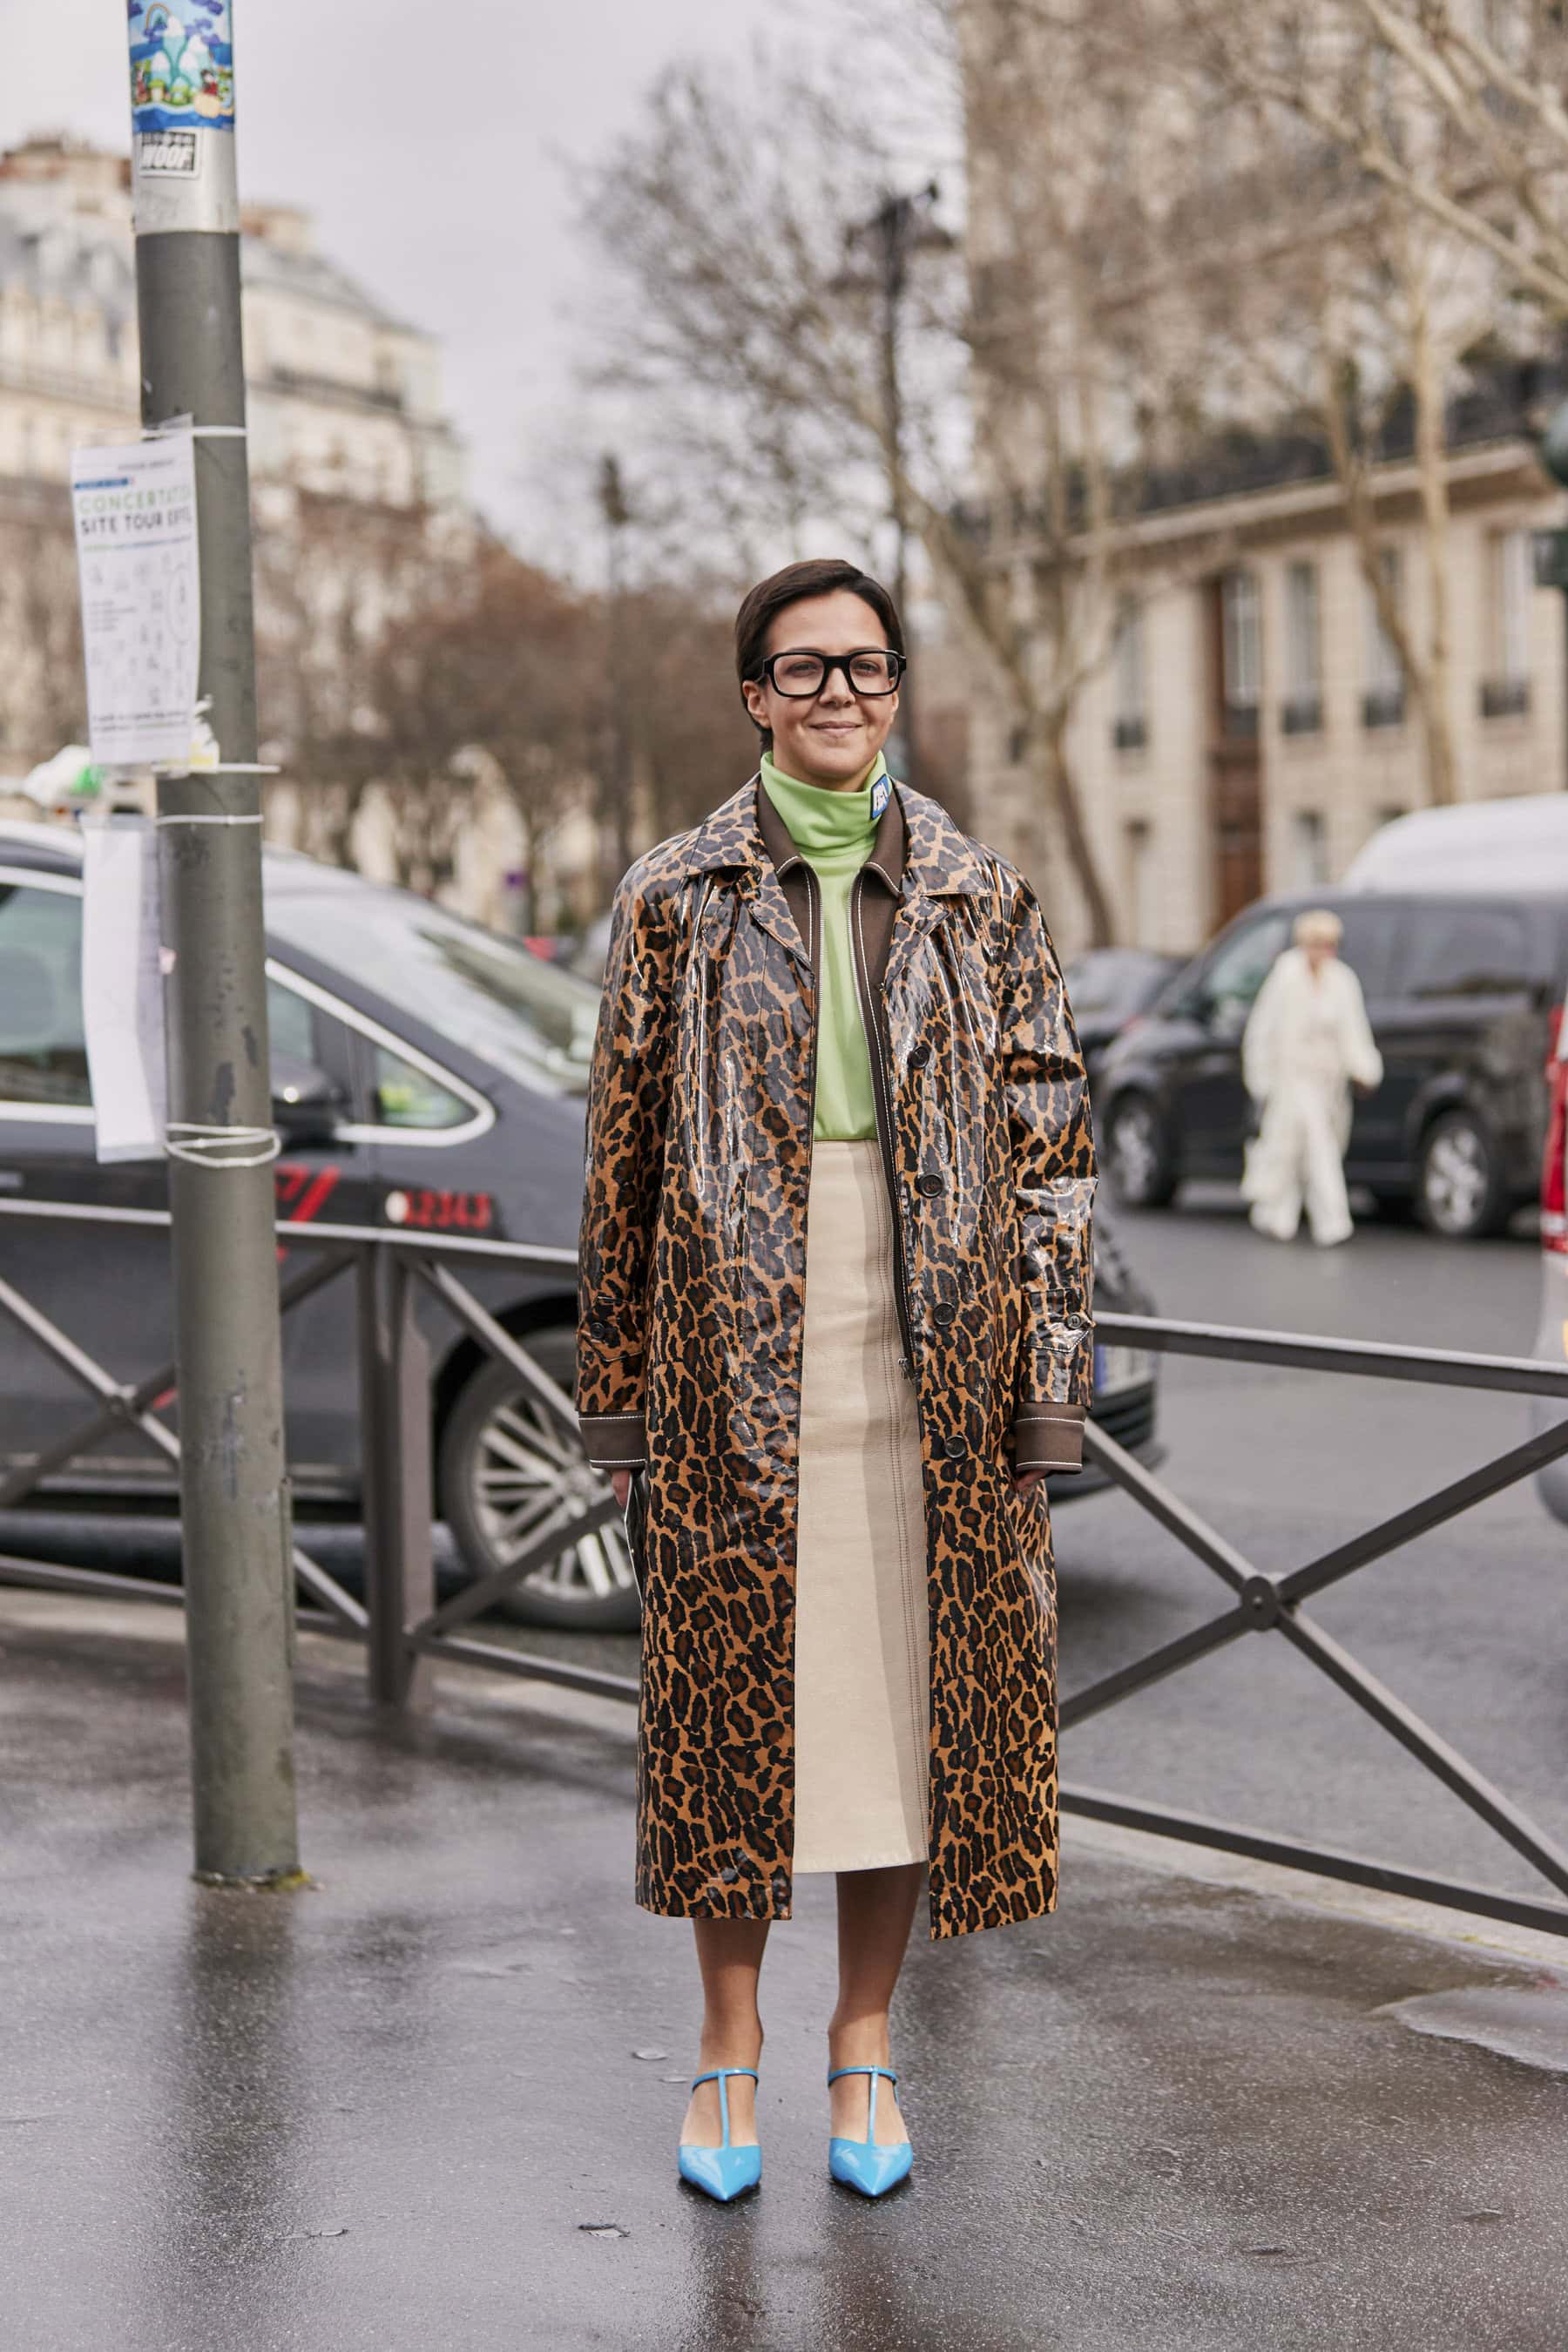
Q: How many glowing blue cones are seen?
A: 0